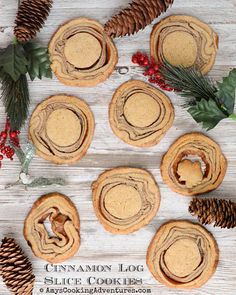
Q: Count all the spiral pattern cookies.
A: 8